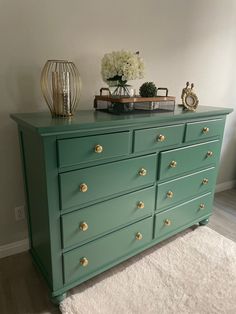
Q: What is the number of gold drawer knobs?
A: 15